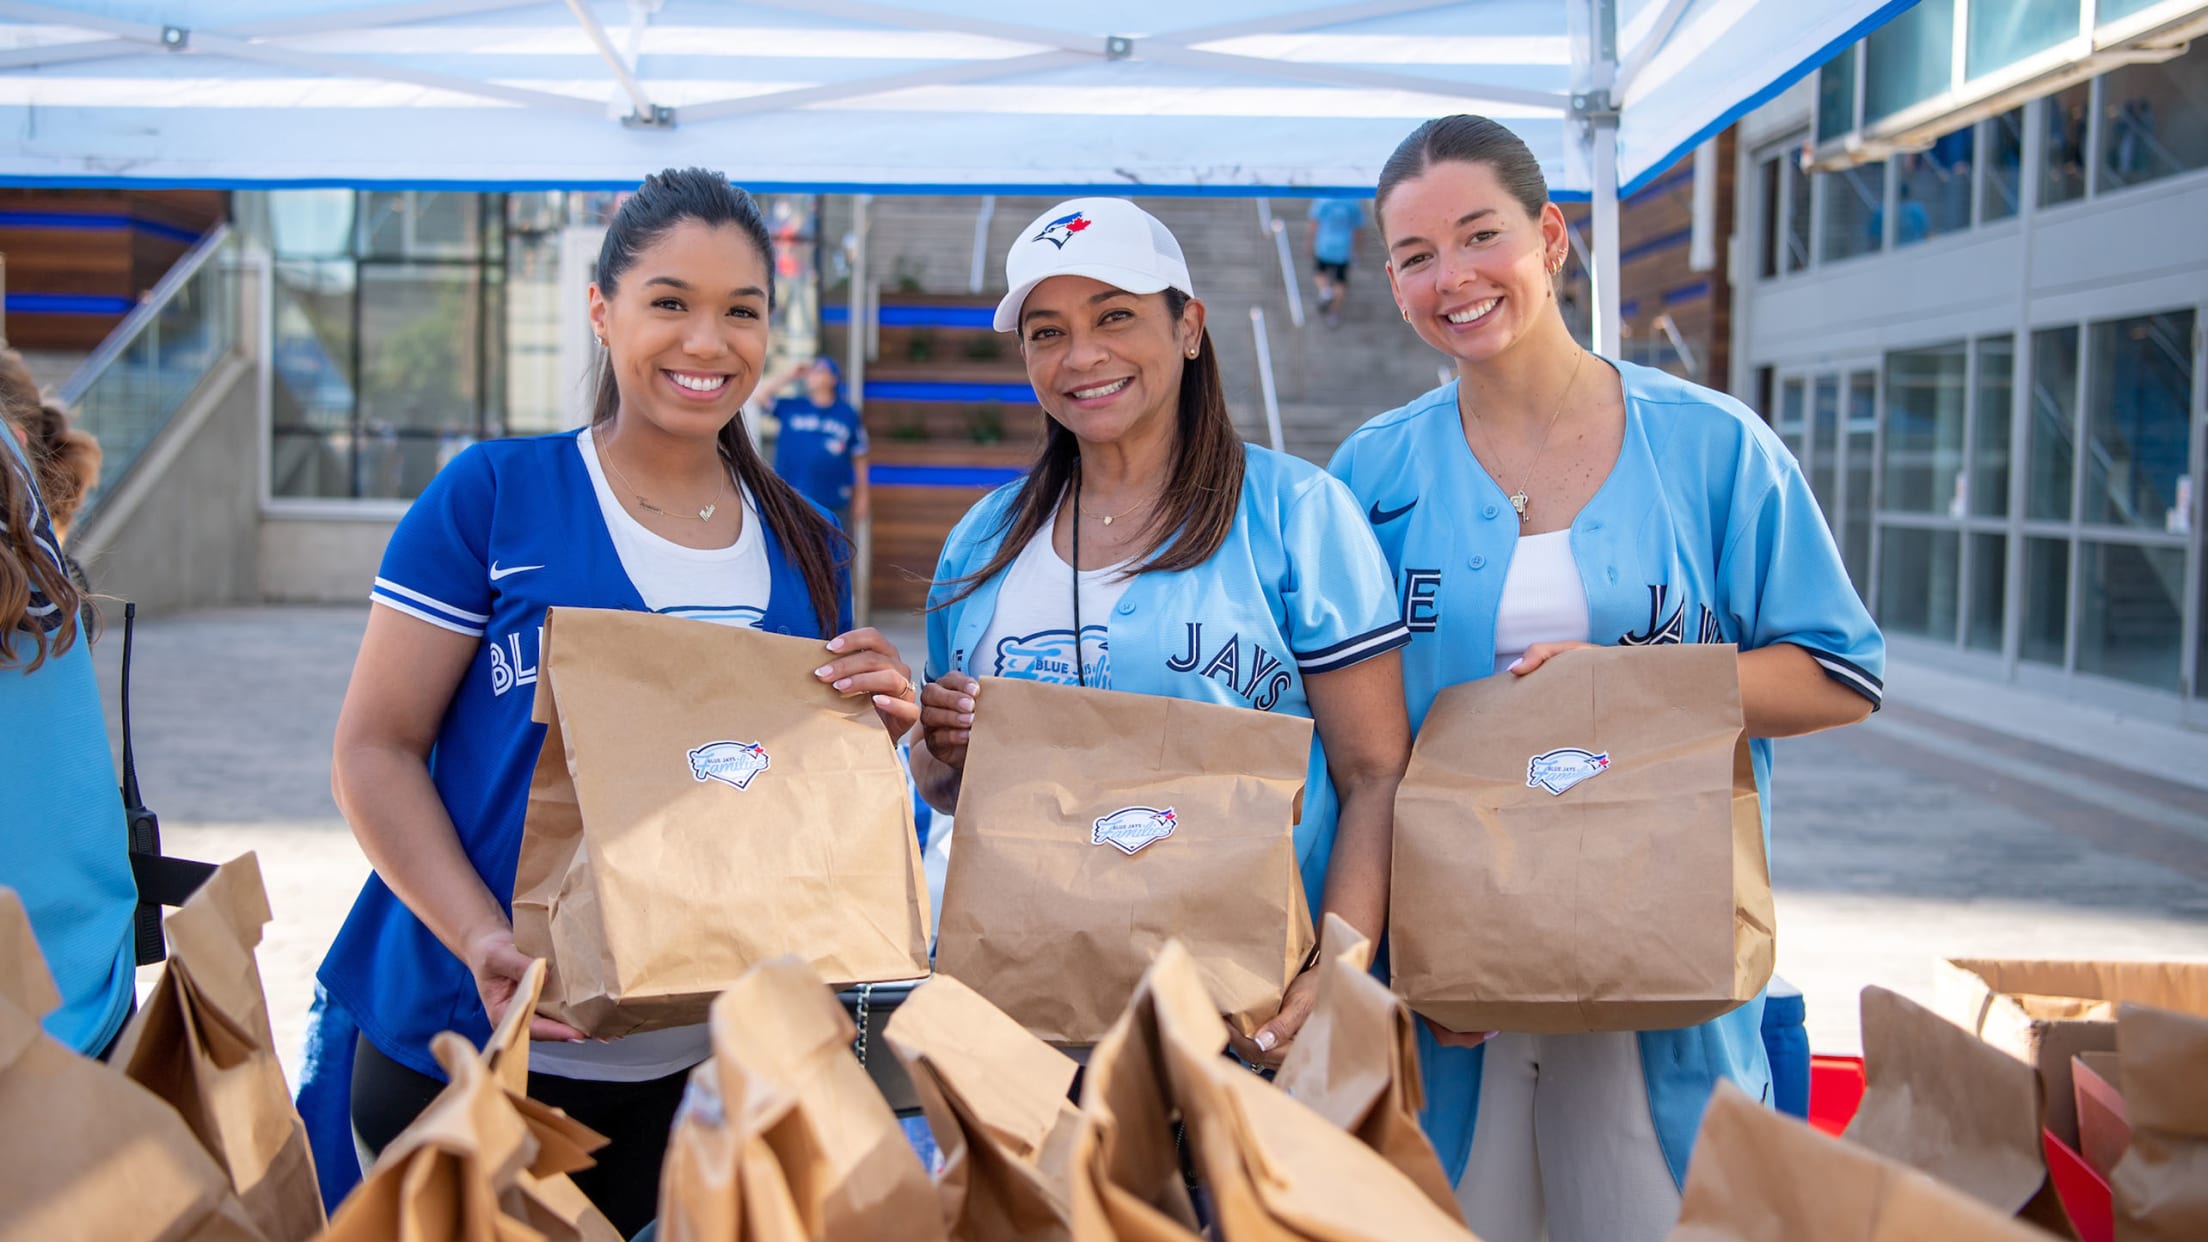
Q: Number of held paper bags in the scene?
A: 3